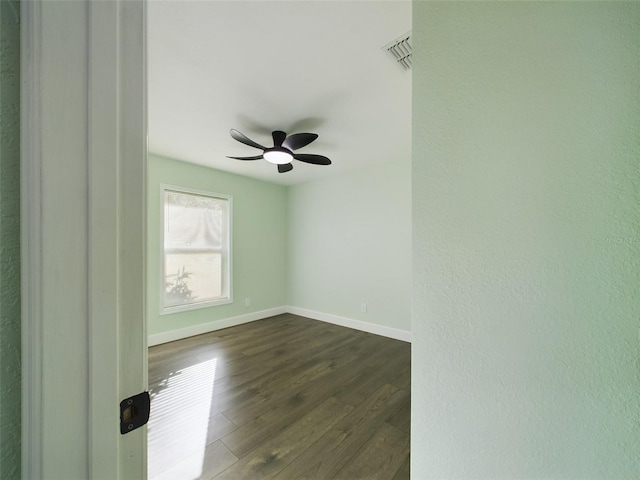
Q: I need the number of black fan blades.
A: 5